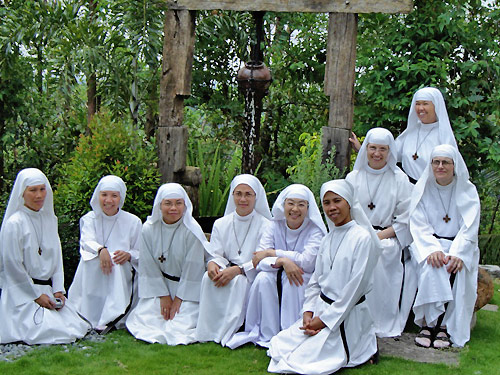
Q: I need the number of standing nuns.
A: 1